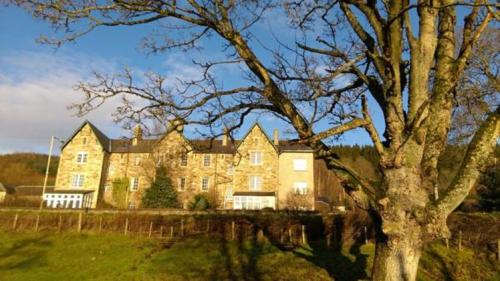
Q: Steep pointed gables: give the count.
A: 3